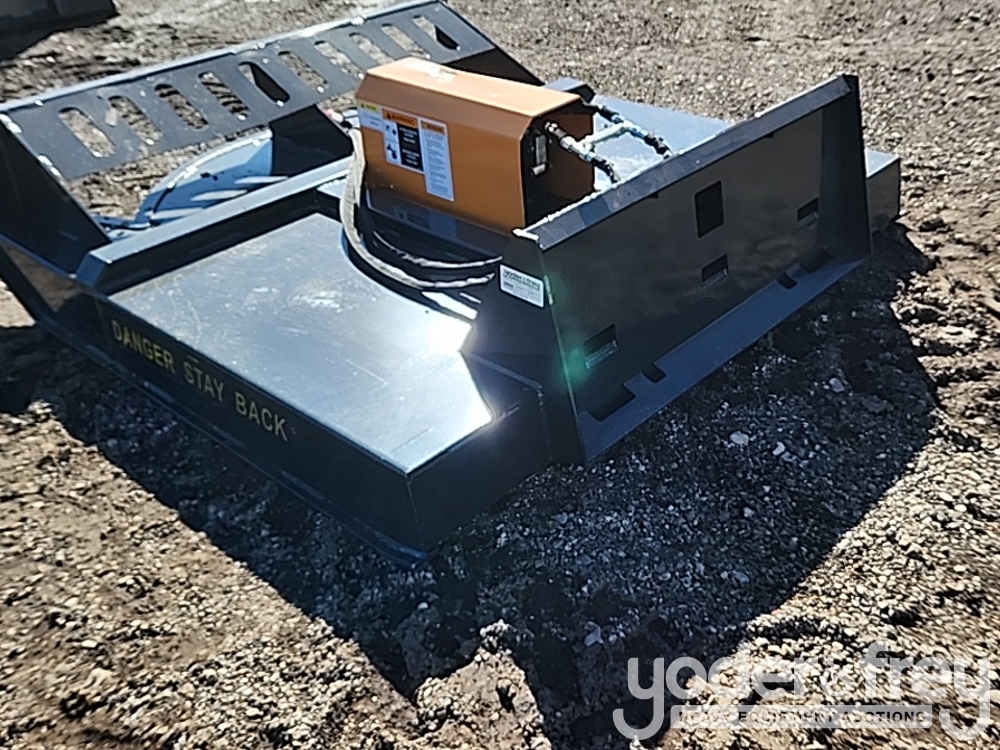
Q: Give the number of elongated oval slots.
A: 10